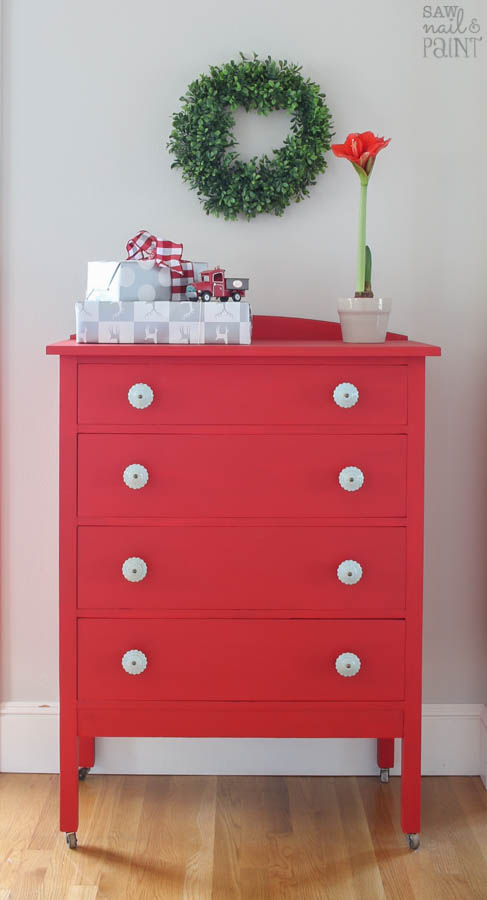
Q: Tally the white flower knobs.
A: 8